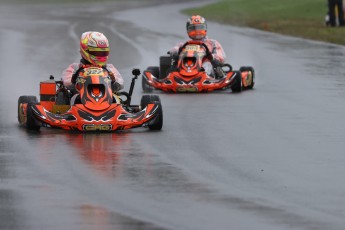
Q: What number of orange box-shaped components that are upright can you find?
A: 1